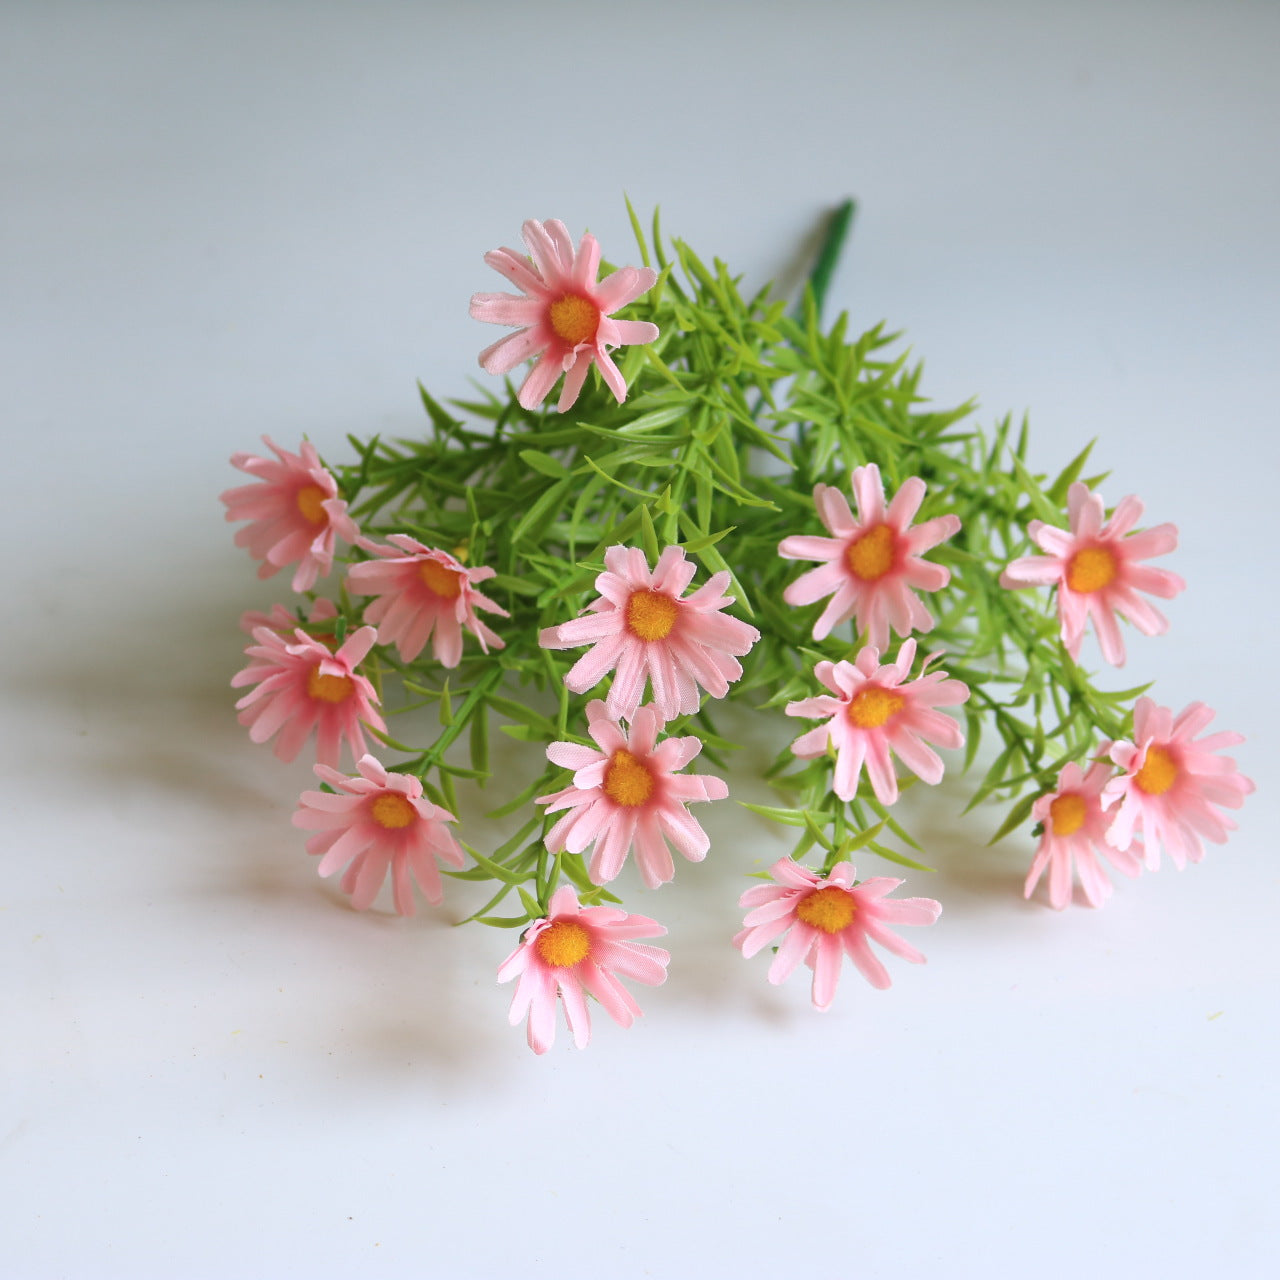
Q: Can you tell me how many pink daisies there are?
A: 15